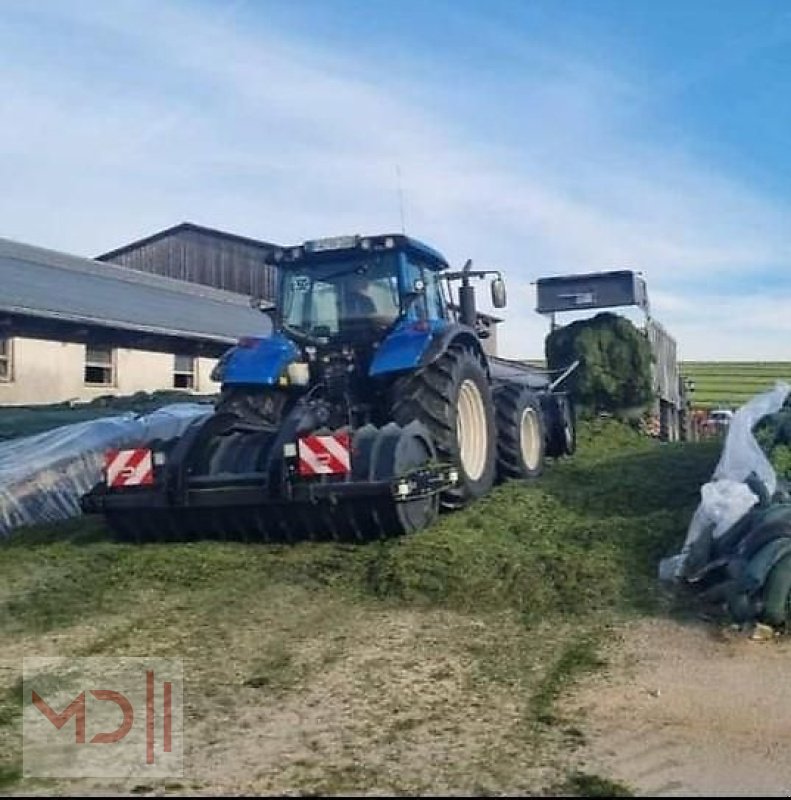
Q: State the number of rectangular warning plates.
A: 2